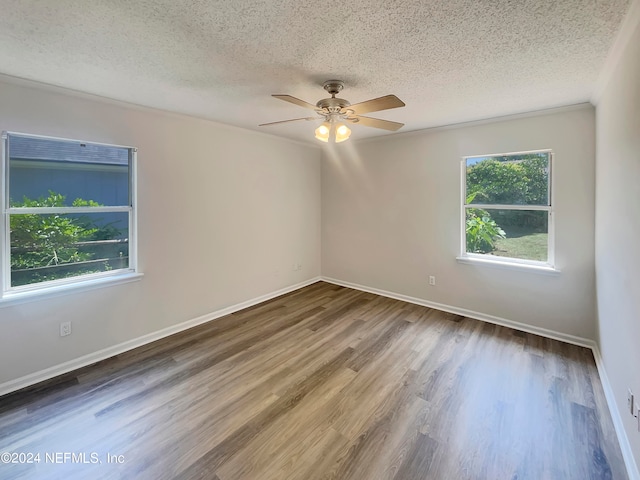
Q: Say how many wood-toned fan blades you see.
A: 4